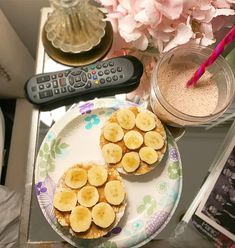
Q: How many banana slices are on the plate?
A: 15